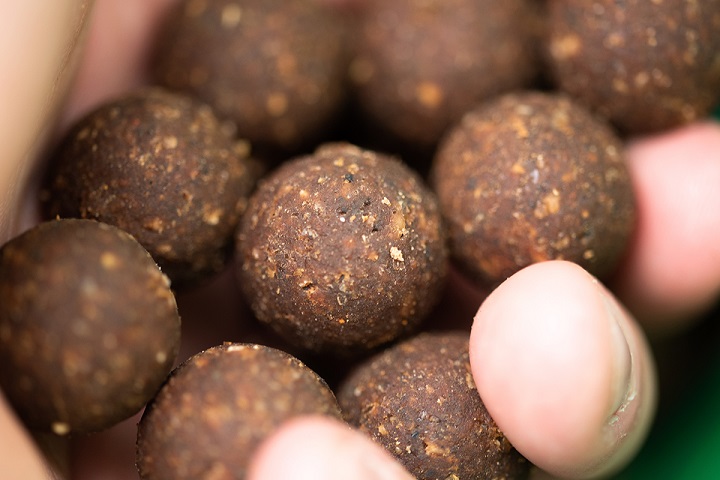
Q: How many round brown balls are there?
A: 9